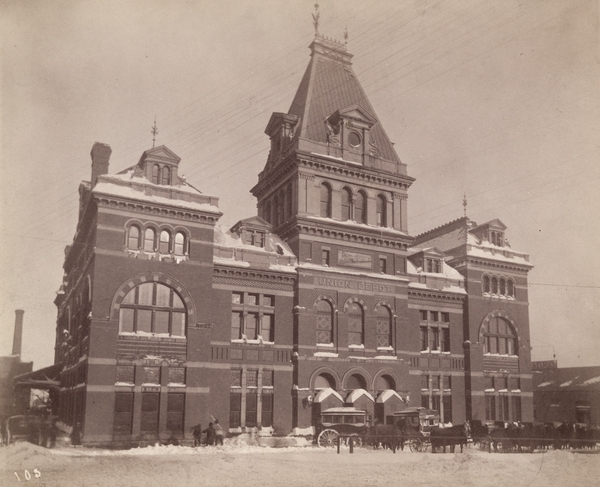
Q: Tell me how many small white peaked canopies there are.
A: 3